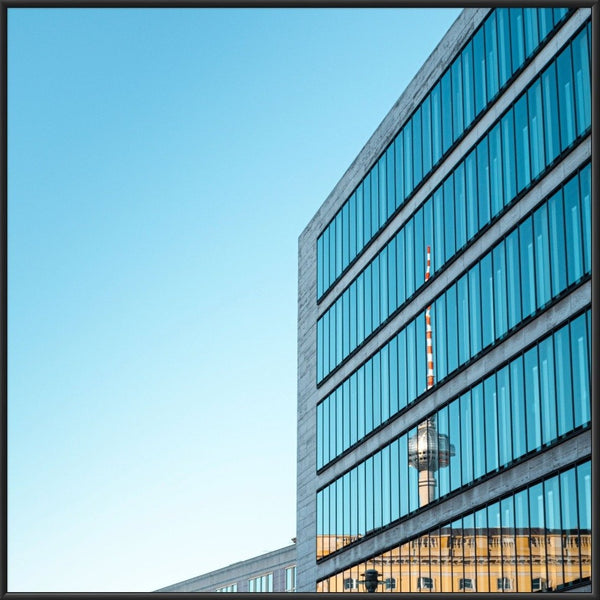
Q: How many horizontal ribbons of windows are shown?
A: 5